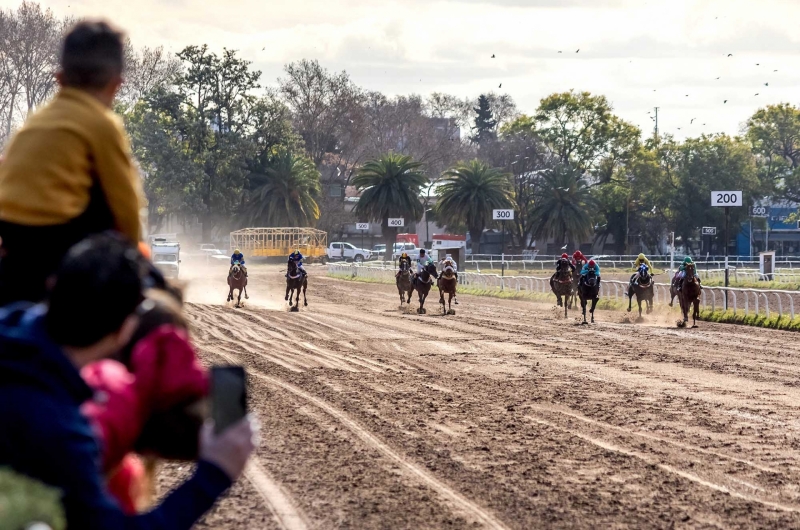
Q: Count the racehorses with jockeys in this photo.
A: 10